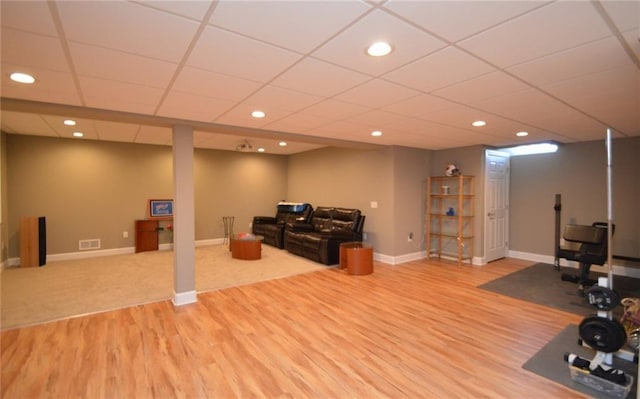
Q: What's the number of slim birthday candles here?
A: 0